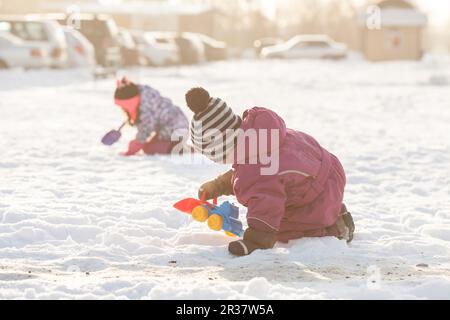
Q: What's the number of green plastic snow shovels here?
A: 0